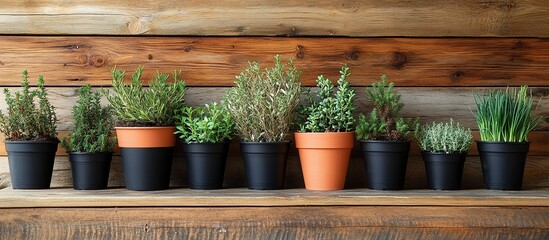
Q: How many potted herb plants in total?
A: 9